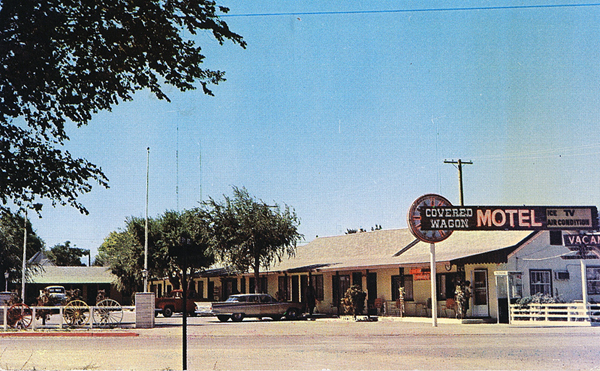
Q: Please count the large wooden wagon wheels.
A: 3